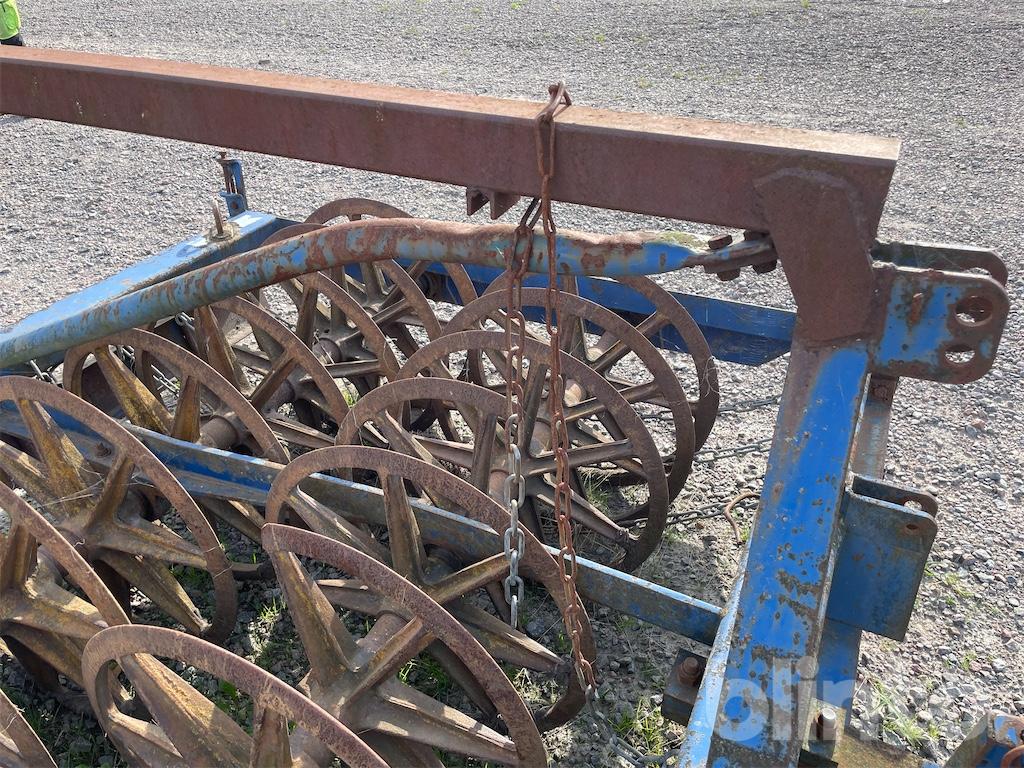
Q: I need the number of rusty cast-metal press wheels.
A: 15